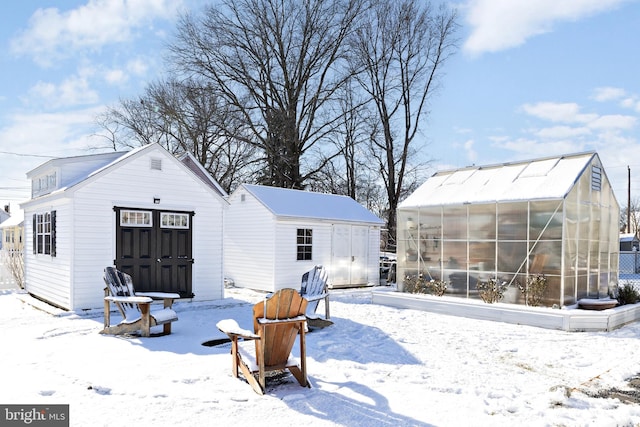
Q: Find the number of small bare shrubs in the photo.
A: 4